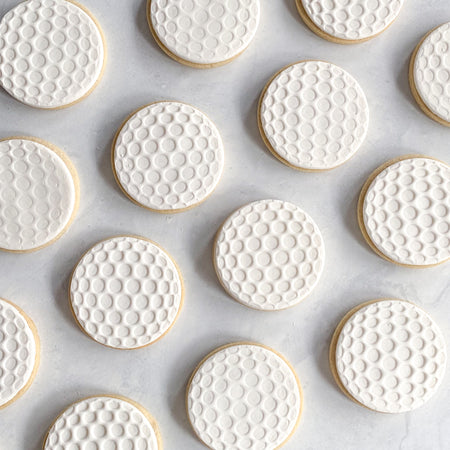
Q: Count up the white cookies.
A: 14